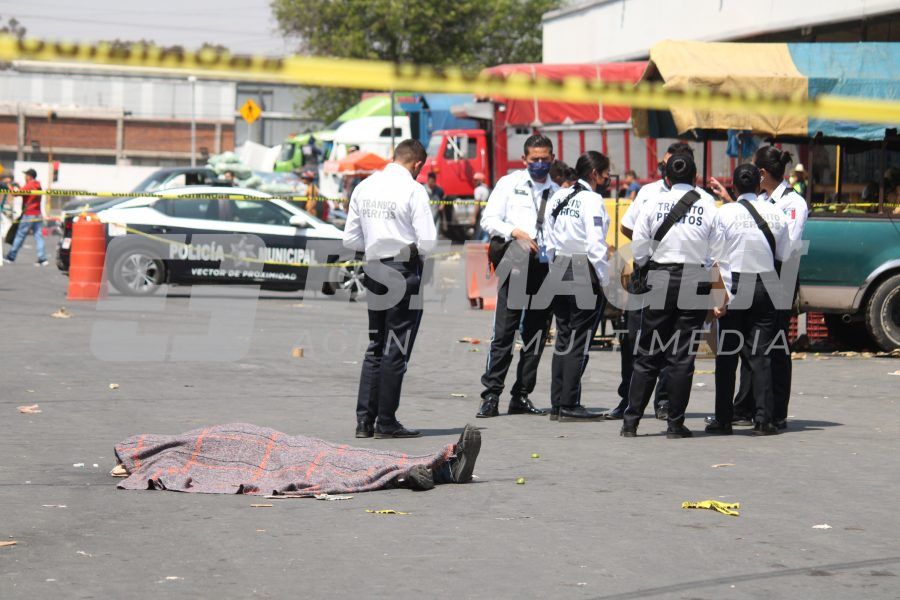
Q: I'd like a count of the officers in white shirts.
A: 7